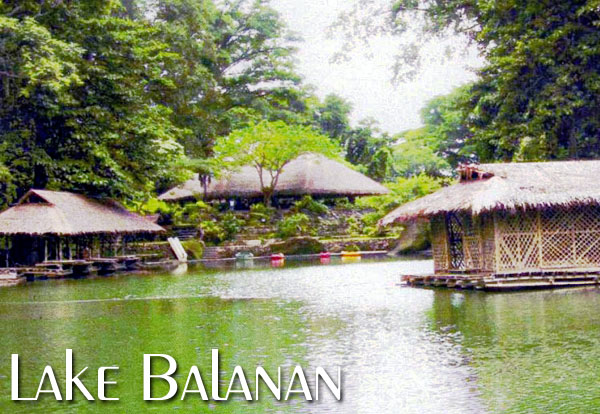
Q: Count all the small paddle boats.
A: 4